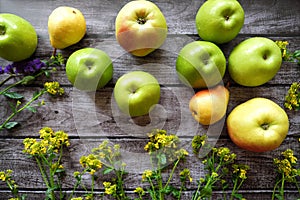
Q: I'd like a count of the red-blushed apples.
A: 2